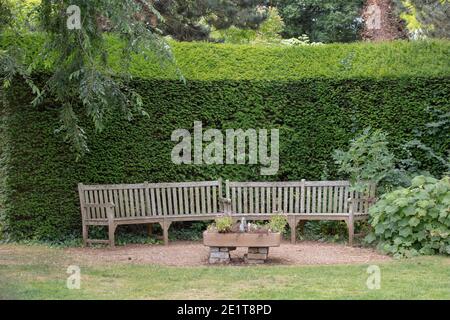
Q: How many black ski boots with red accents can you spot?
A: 0